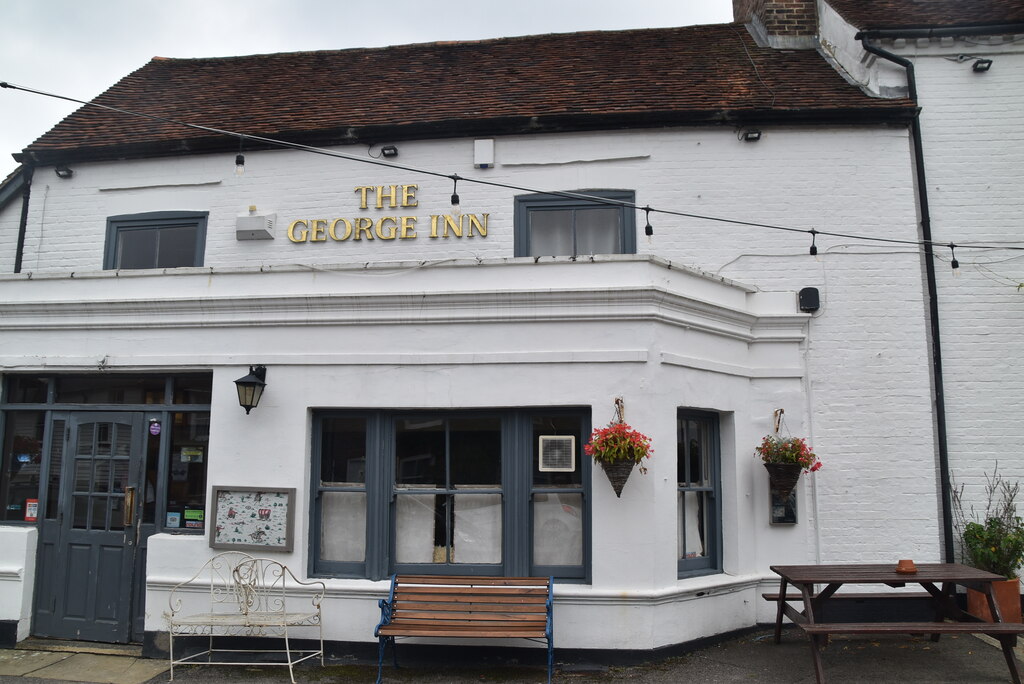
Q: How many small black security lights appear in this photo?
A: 4